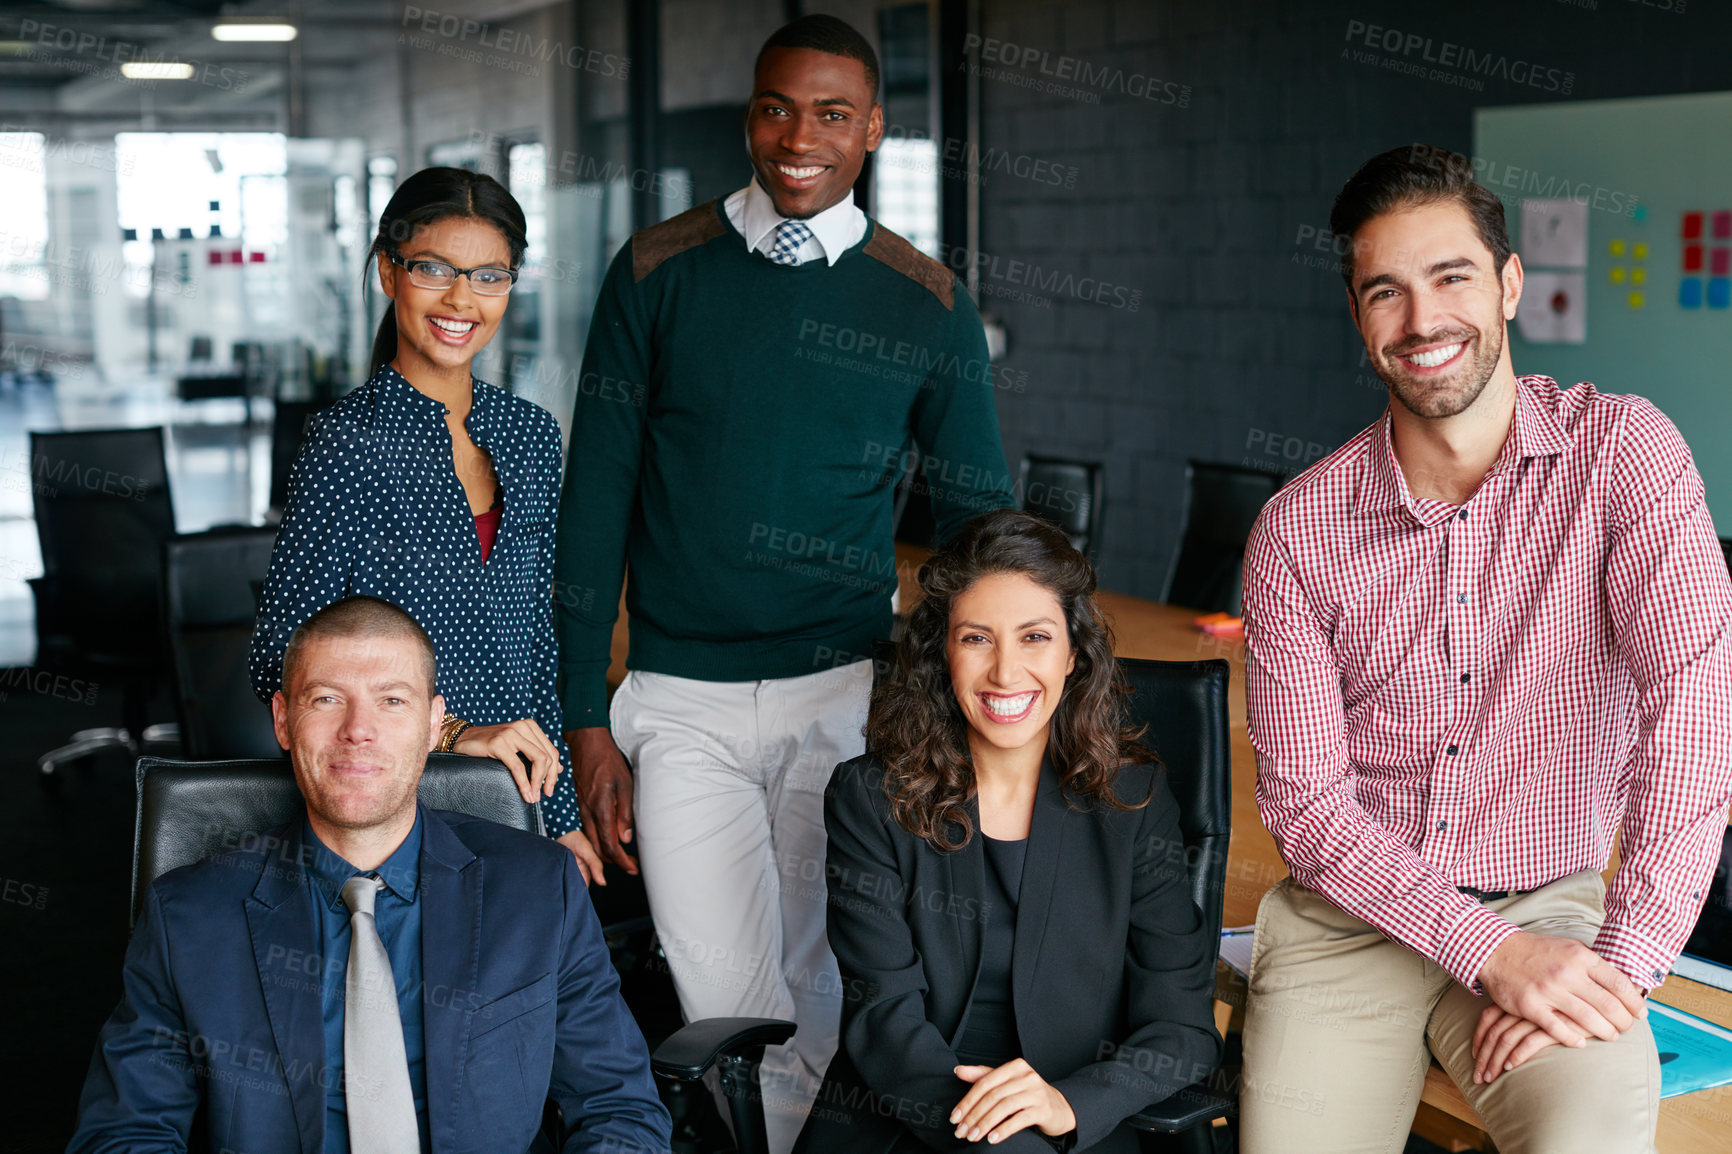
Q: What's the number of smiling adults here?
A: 5